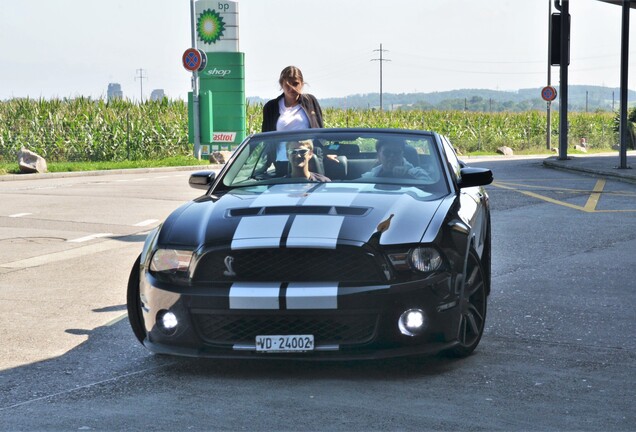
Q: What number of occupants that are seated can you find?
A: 2